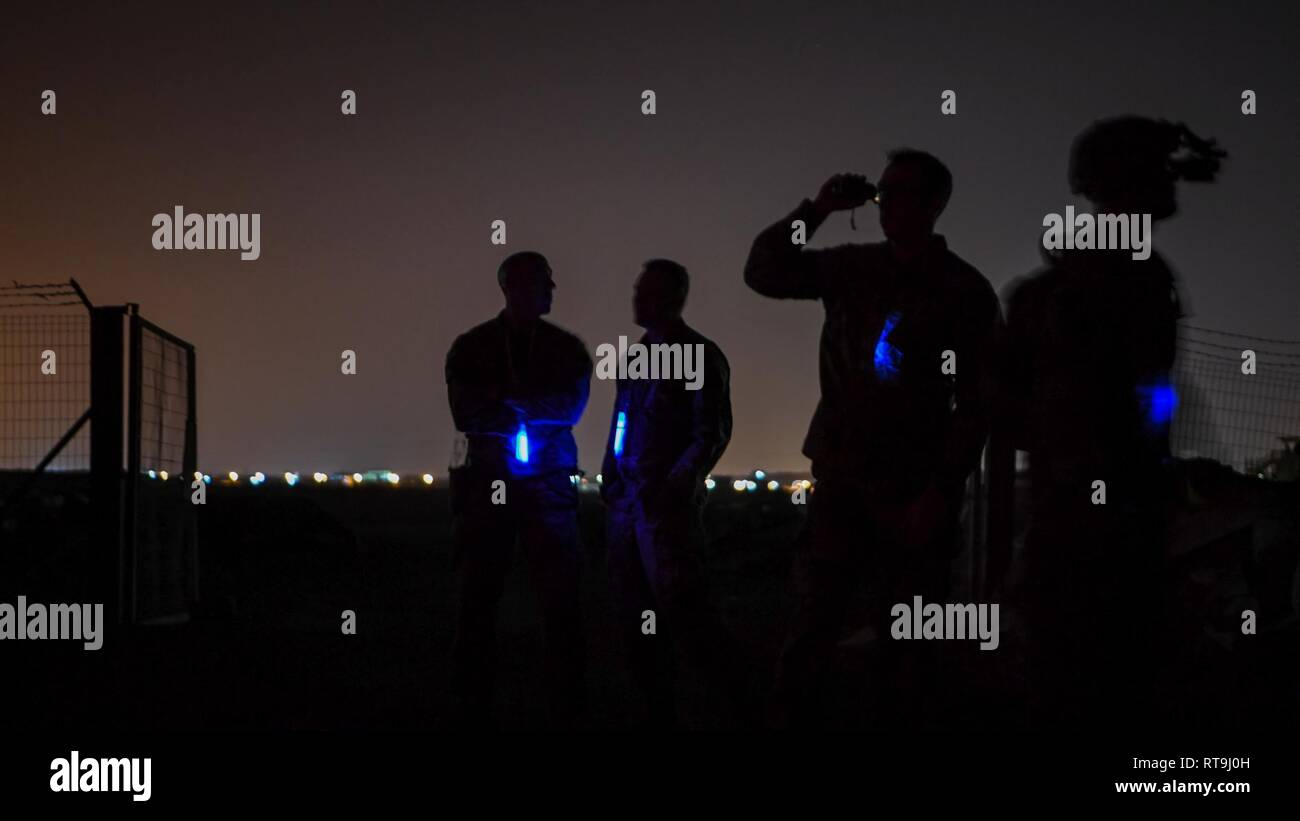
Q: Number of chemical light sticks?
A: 4